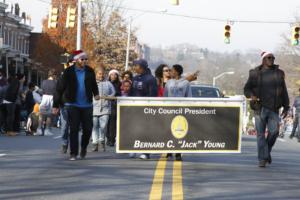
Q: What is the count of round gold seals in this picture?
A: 1